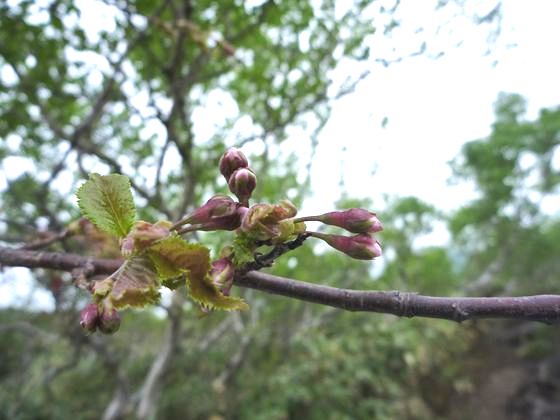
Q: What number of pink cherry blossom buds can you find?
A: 9